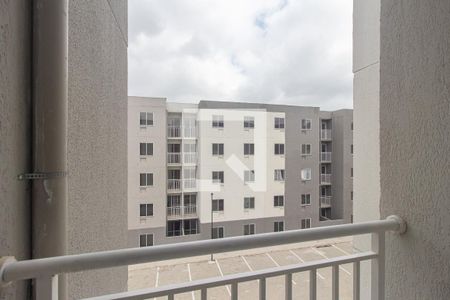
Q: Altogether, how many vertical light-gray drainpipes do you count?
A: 1